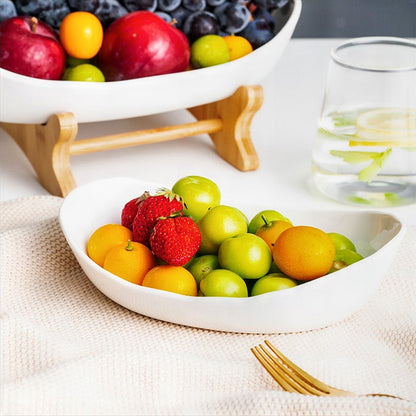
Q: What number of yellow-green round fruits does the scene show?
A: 11